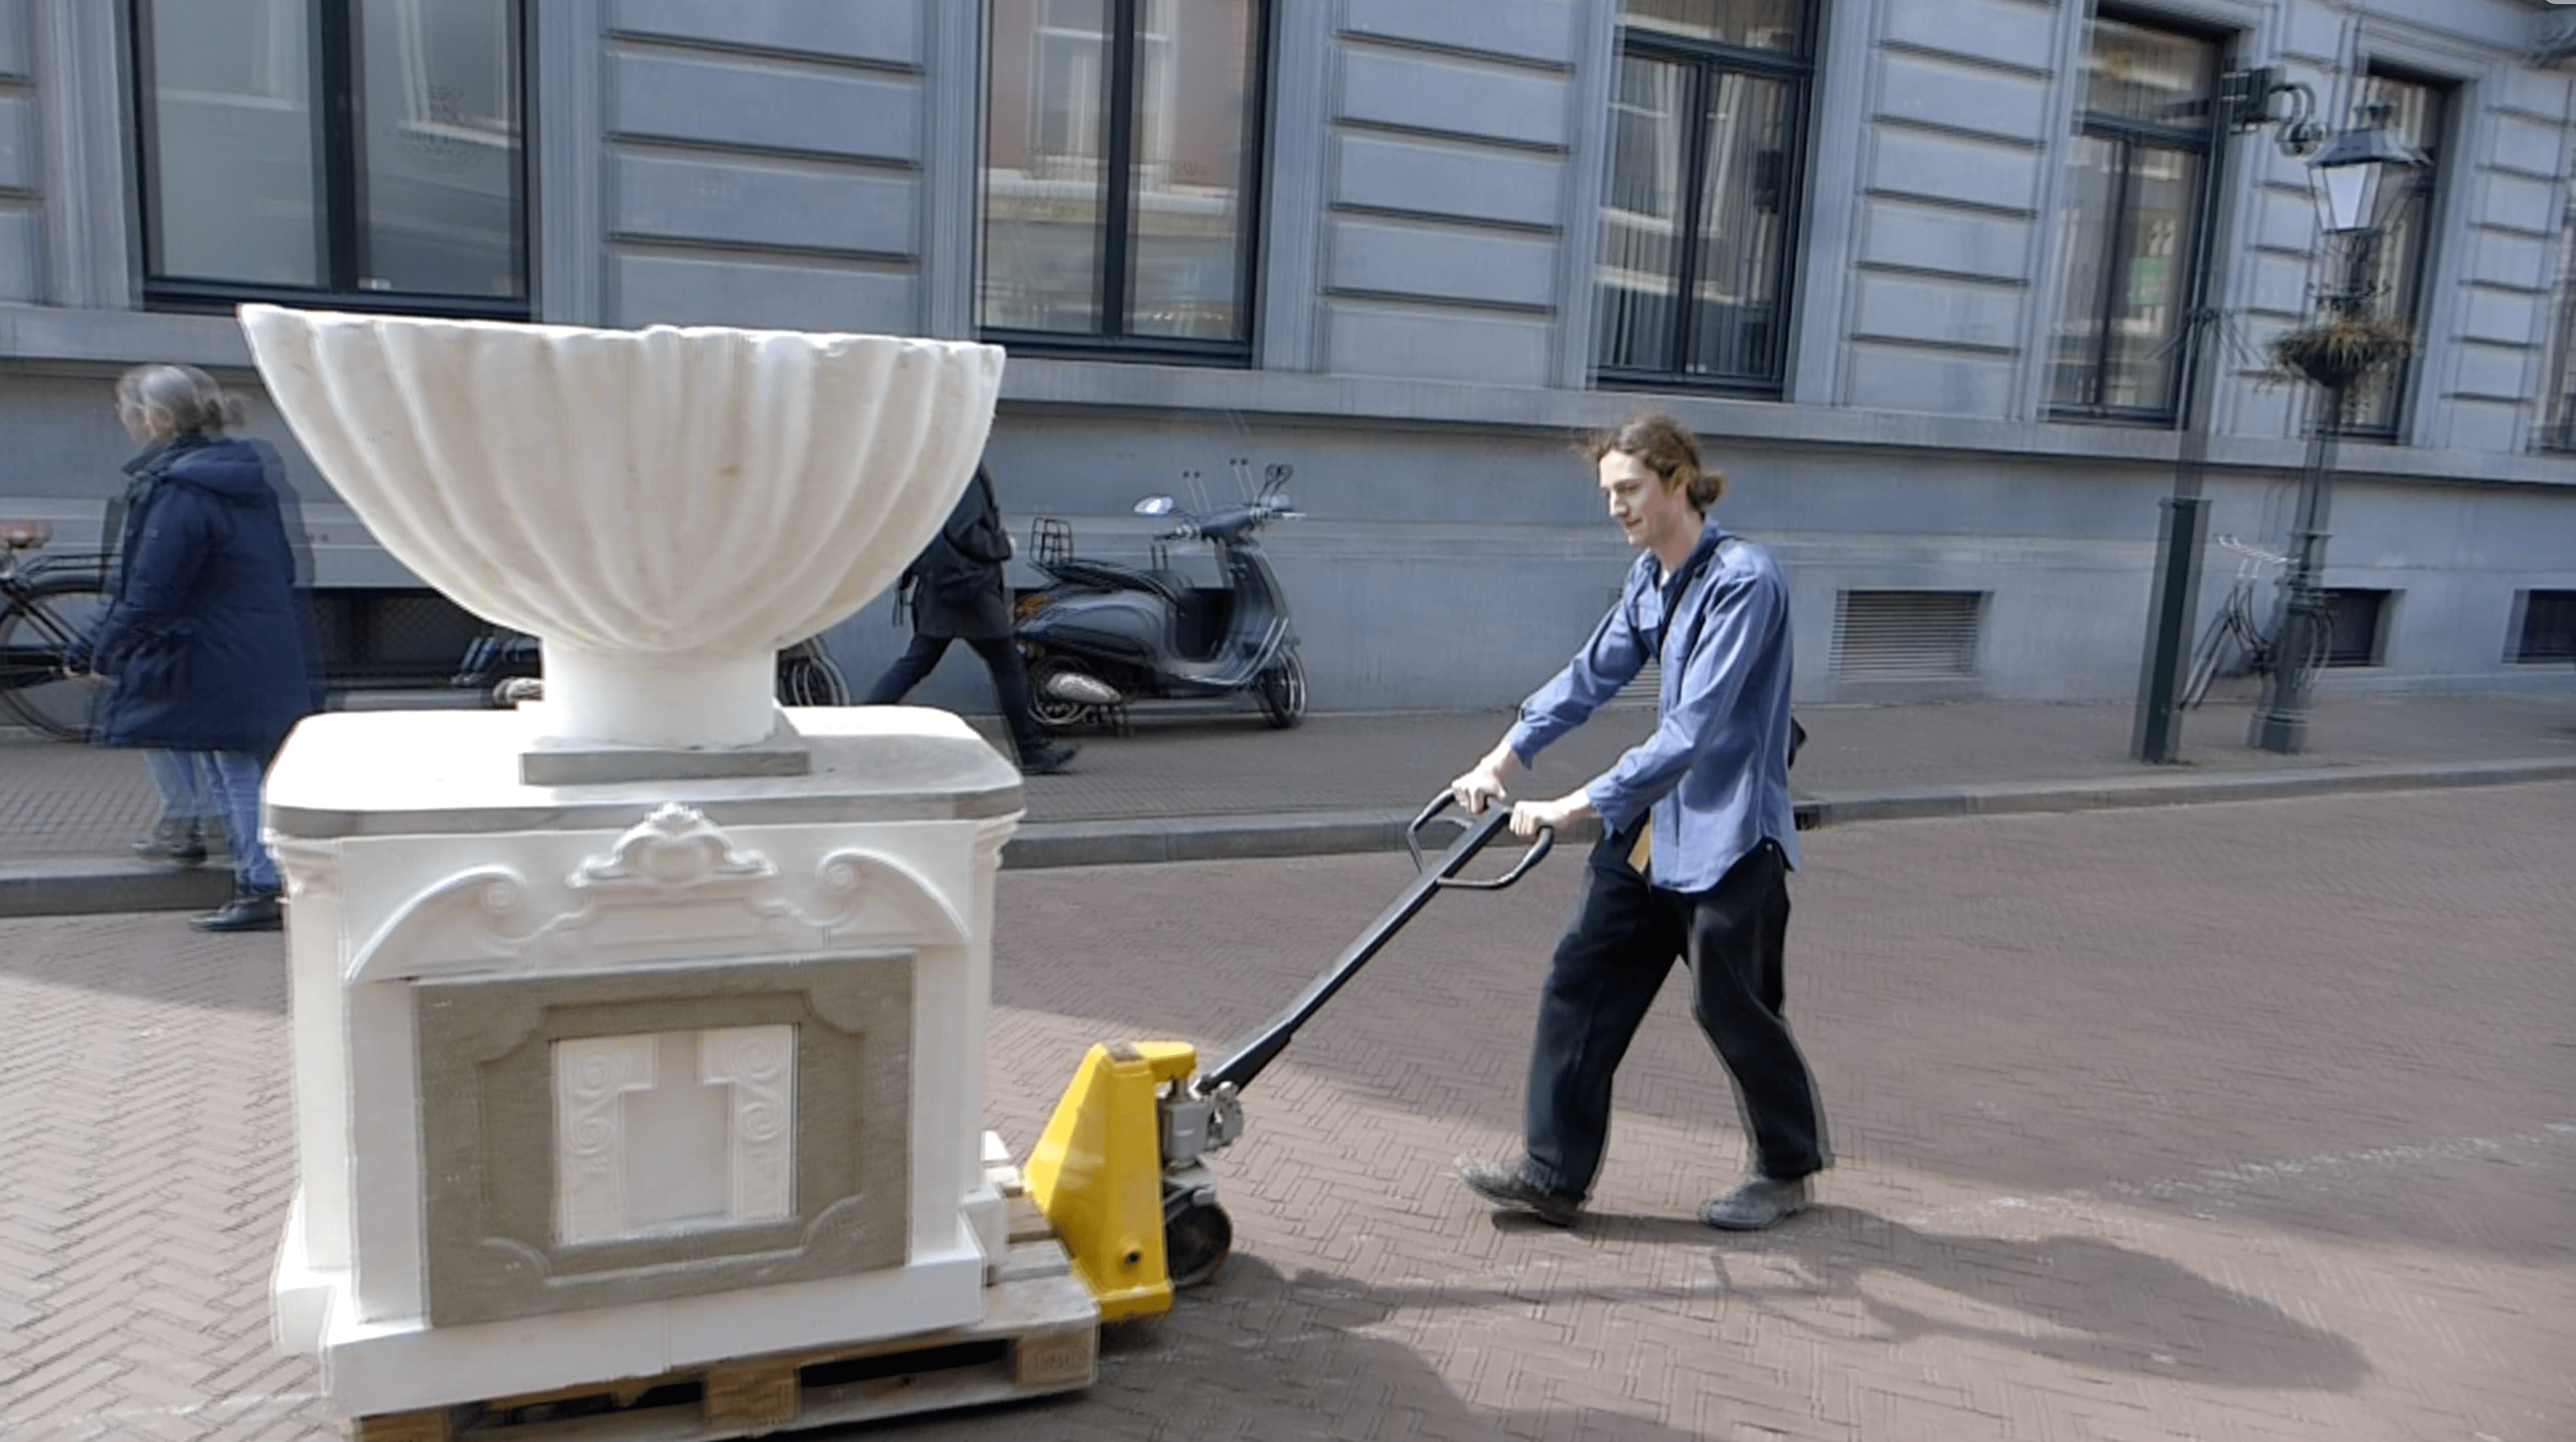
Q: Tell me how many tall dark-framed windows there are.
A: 5